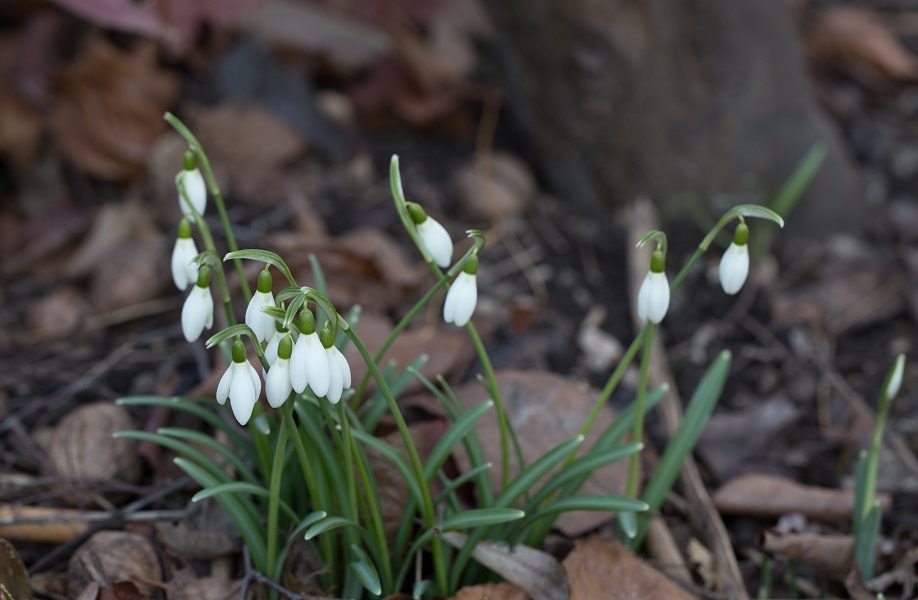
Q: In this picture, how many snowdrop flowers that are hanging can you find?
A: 13